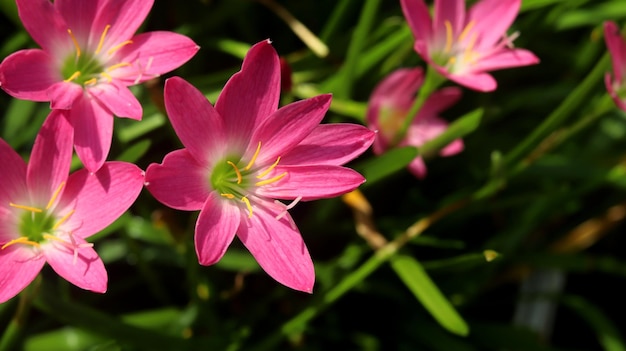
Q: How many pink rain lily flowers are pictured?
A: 6